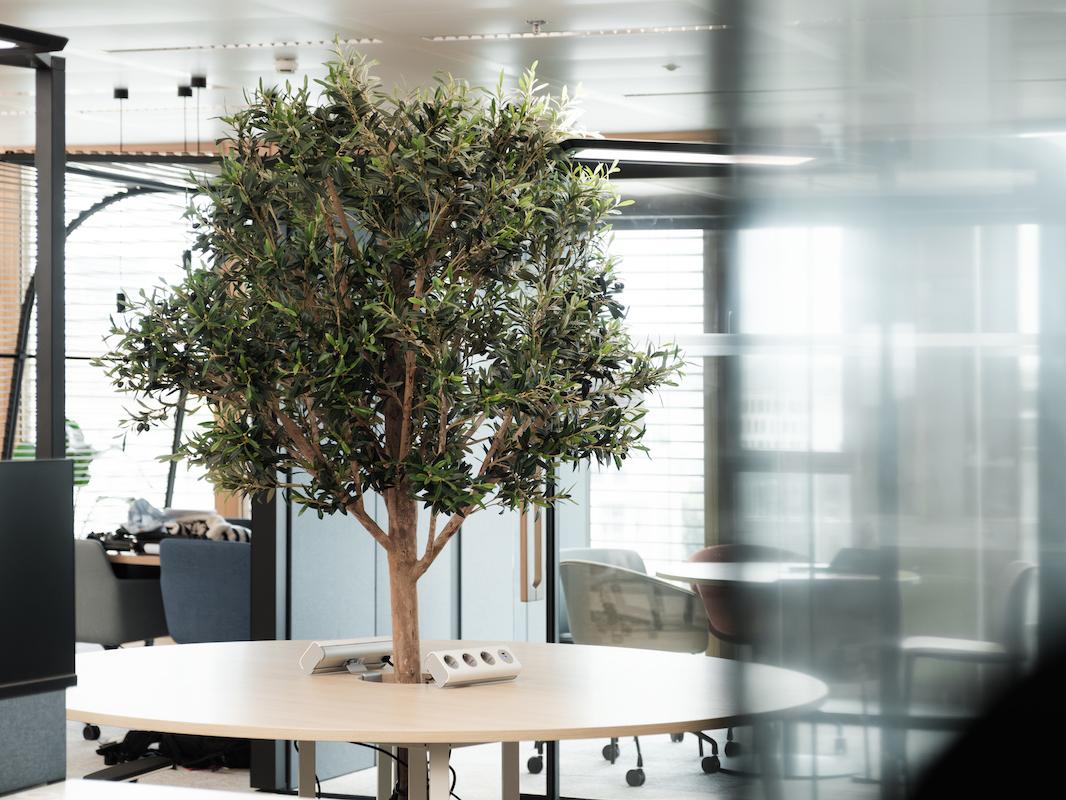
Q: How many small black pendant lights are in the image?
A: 3